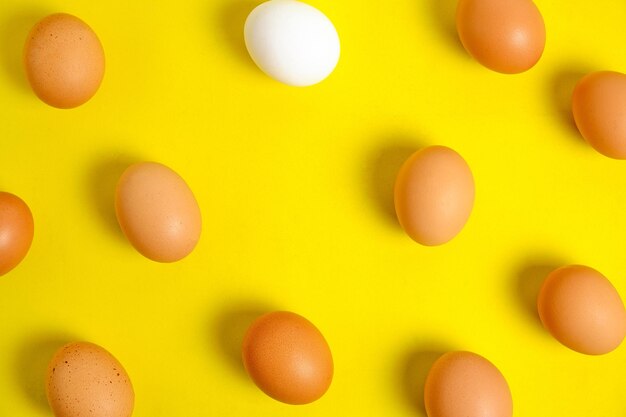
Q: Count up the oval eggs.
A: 11